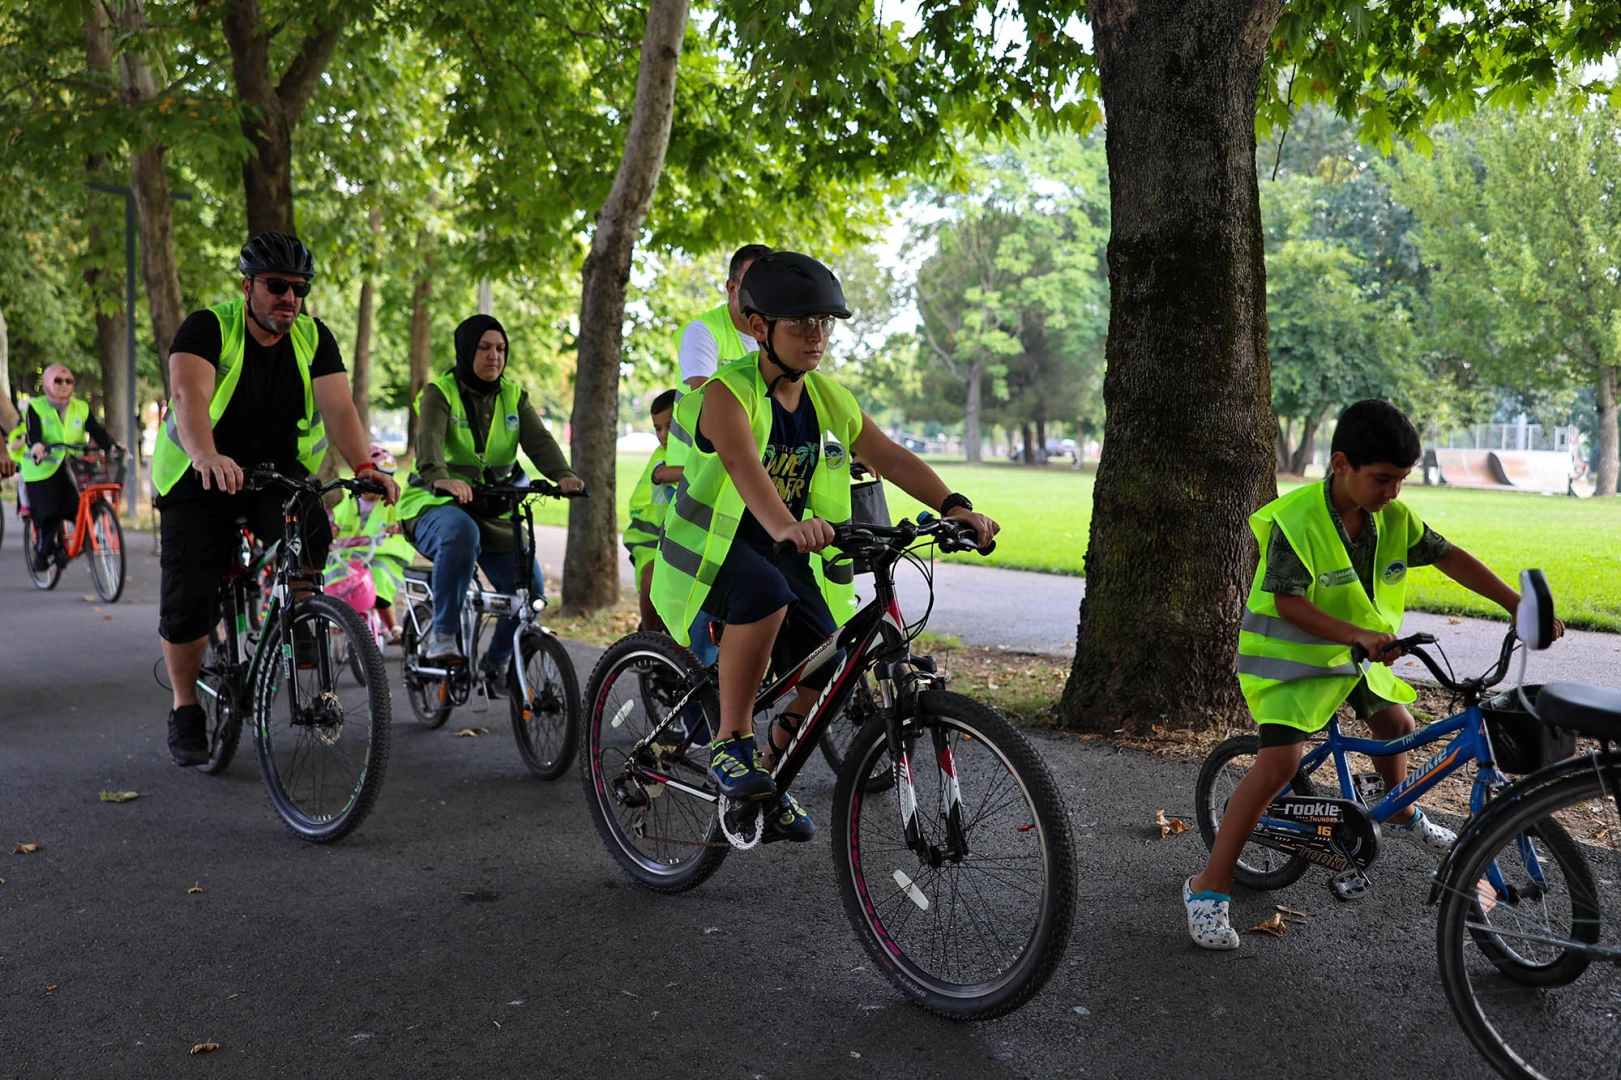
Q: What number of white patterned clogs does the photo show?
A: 2